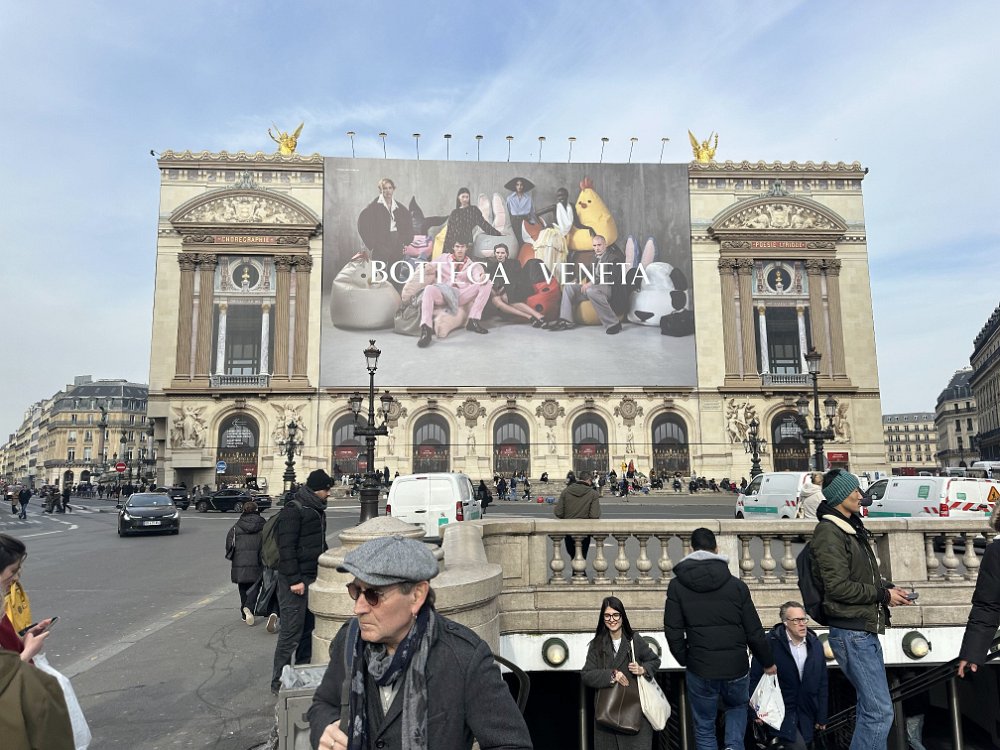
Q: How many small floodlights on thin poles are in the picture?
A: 11